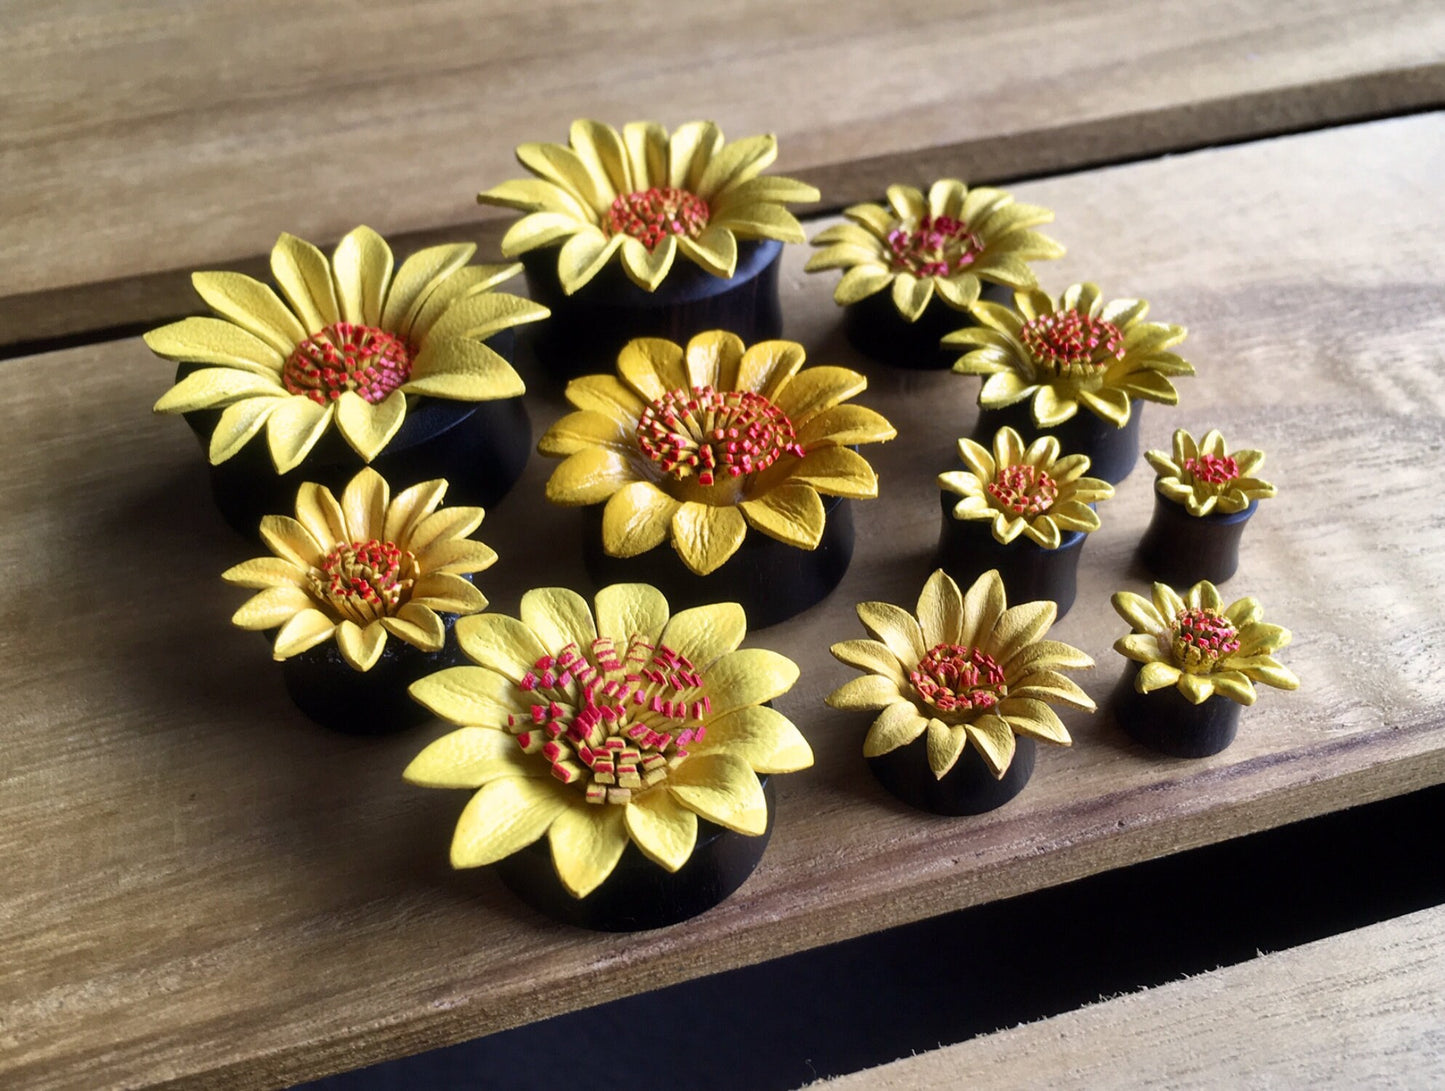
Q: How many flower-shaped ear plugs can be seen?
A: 11